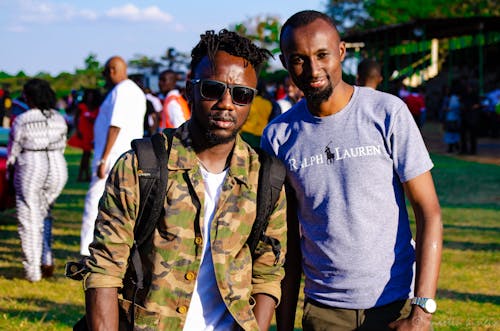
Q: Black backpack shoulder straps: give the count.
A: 2